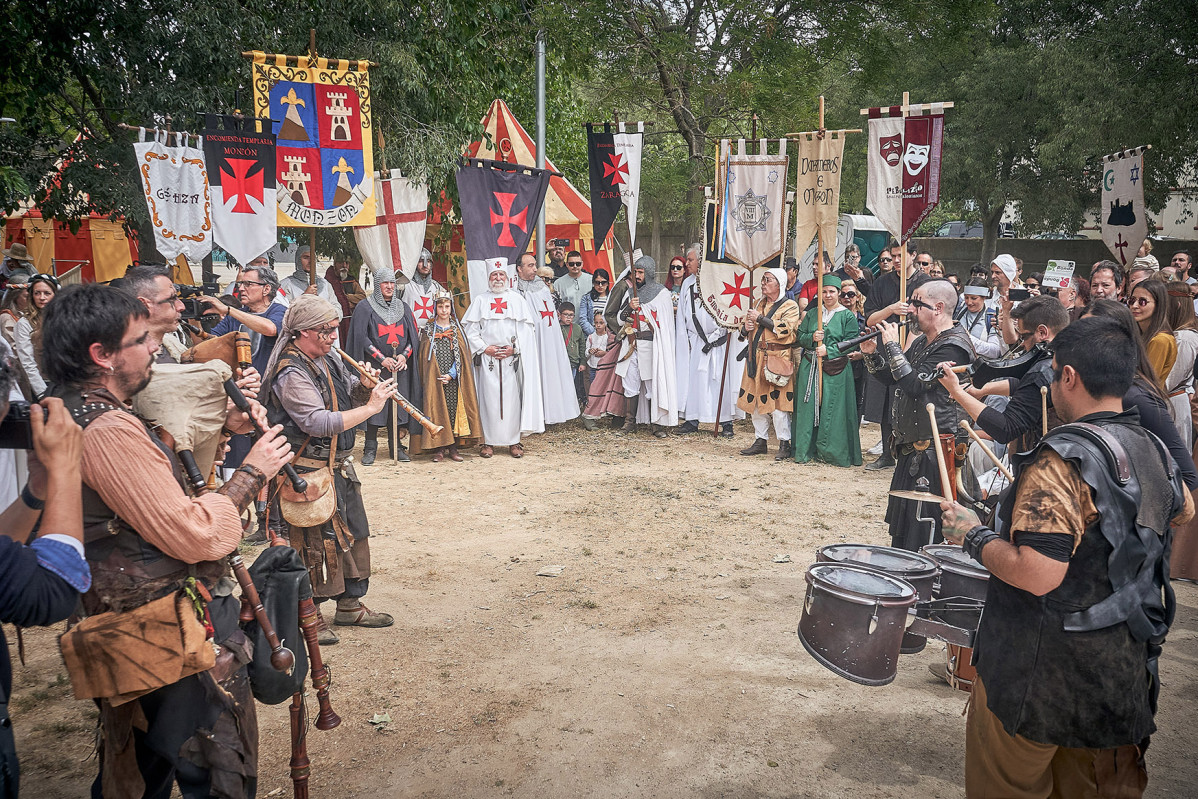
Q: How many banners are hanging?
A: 11